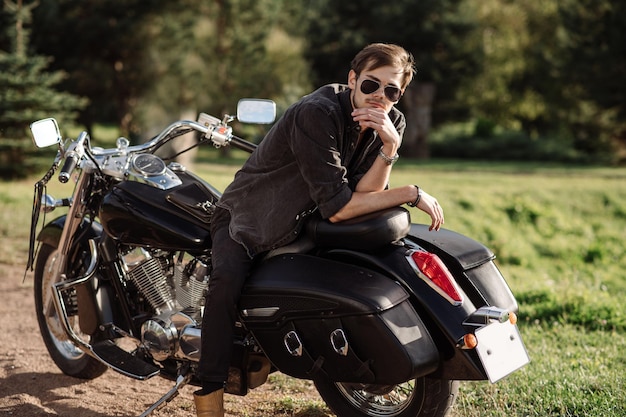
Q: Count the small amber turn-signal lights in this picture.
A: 2